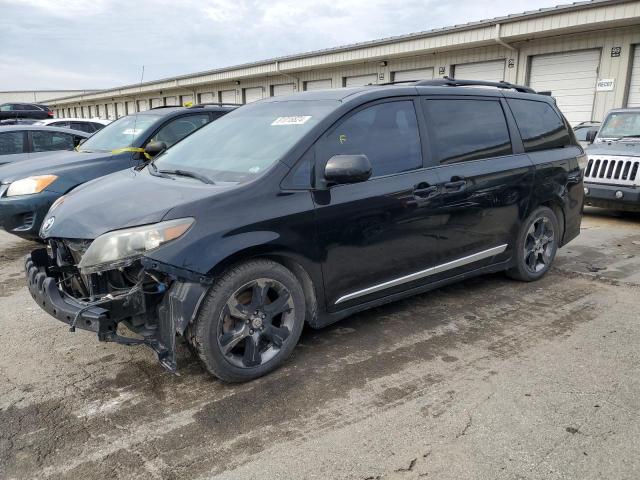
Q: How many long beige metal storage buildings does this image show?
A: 1